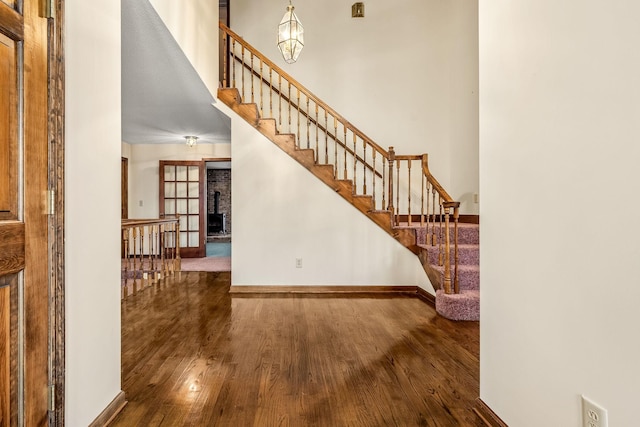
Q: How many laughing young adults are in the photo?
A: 0